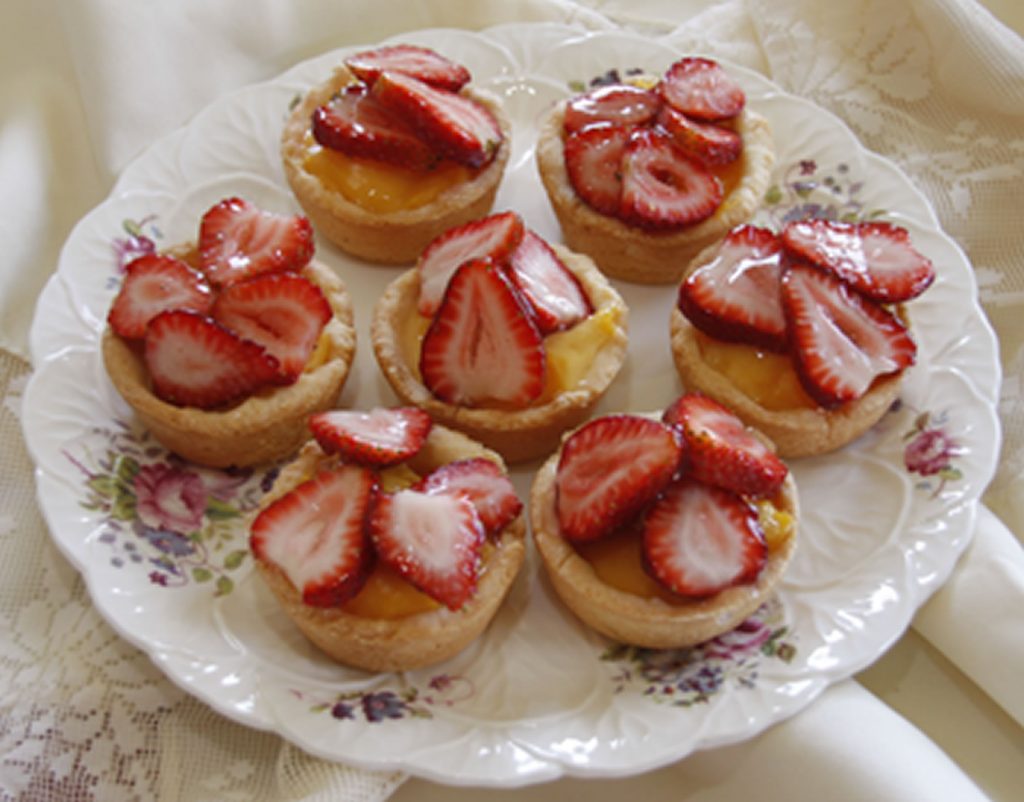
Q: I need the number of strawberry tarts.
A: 7